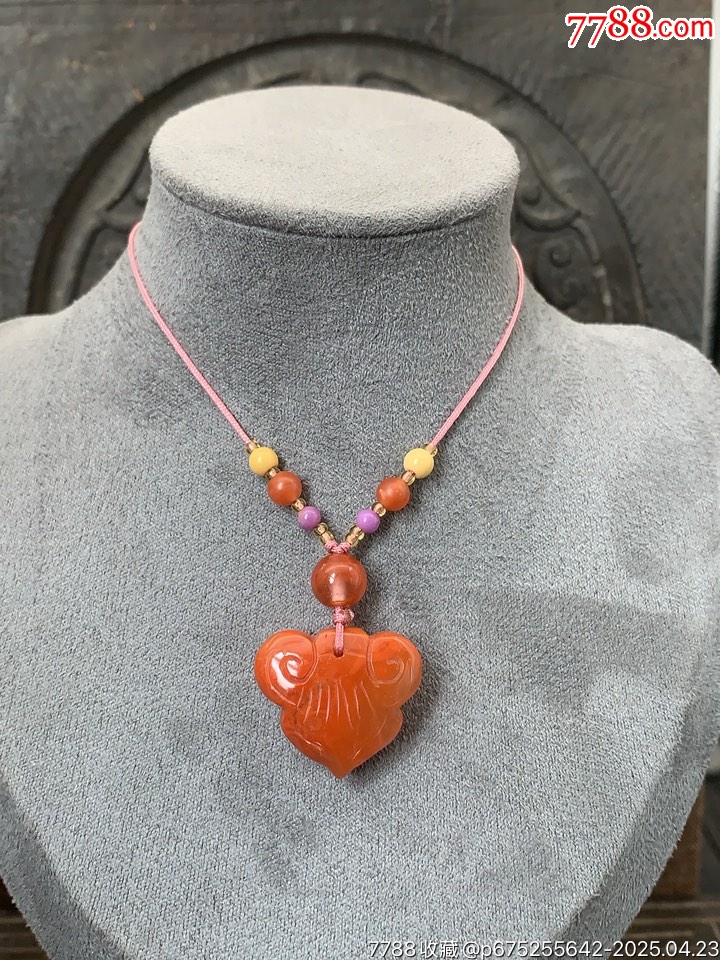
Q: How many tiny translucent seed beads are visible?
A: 10